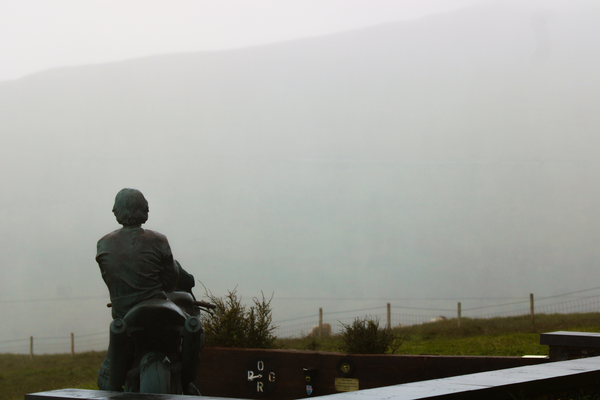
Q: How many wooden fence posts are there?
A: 6